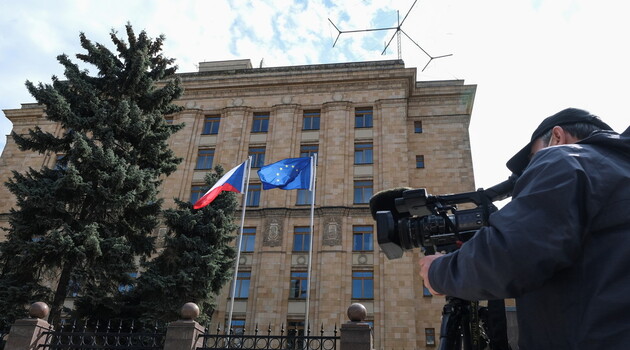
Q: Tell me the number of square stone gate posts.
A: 3